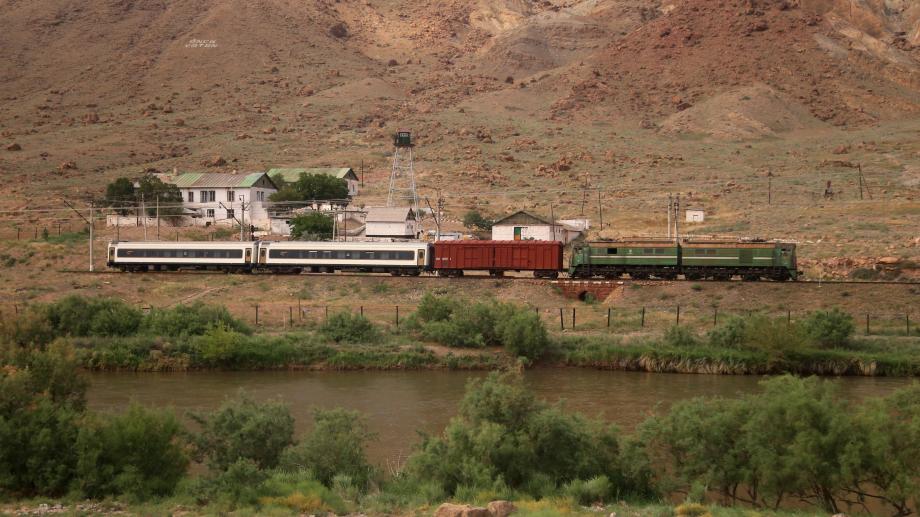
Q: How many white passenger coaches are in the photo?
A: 2